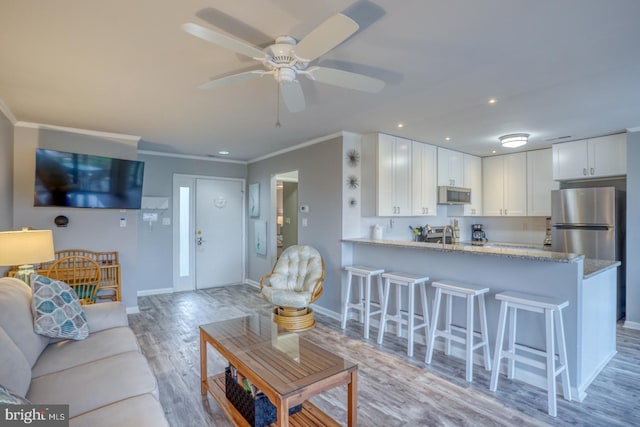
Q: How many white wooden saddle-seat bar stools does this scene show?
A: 4